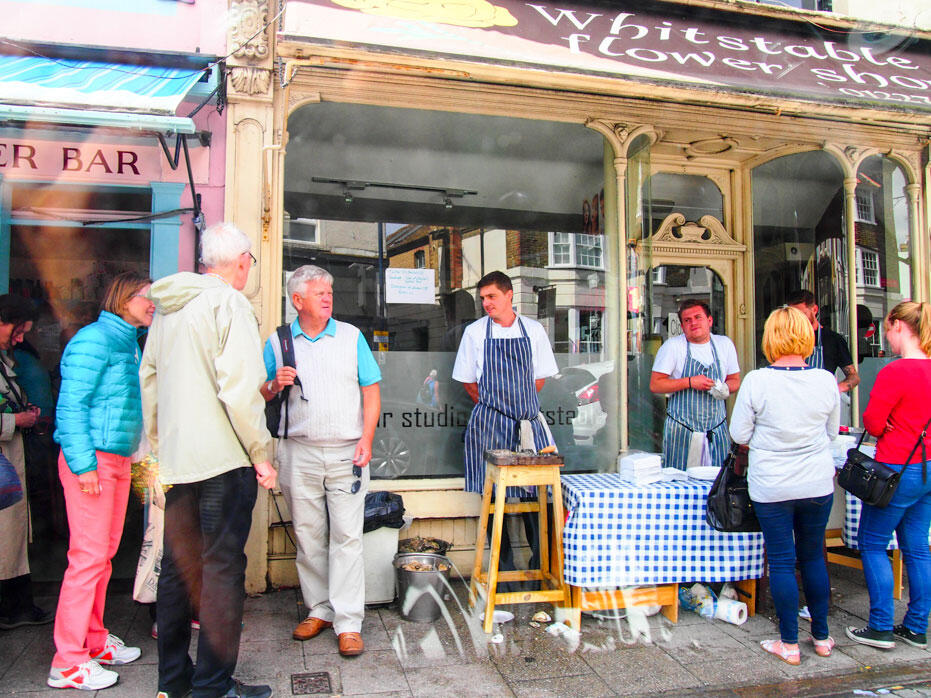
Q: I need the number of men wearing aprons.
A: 3